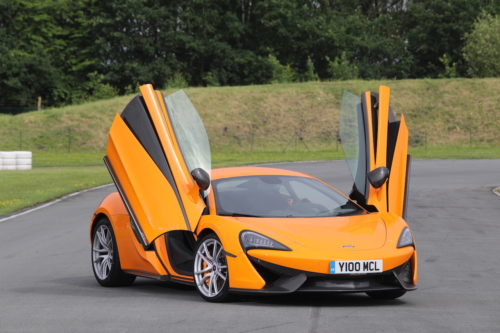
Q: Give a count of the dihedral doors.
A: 2